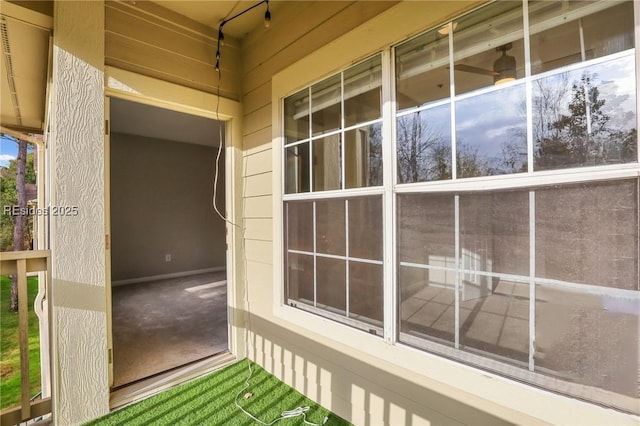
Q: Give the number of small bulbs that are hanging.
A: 2